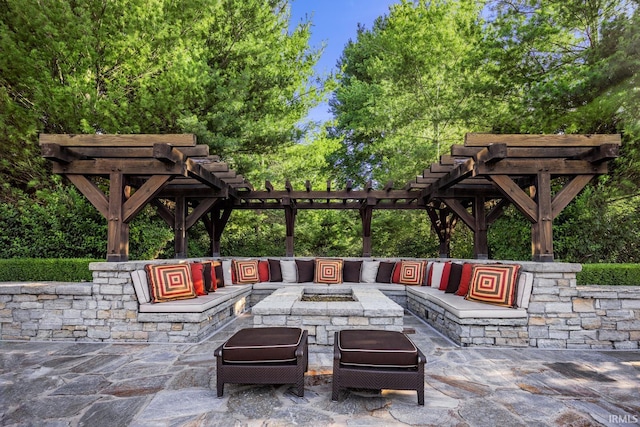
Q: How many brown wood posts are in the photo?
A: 8